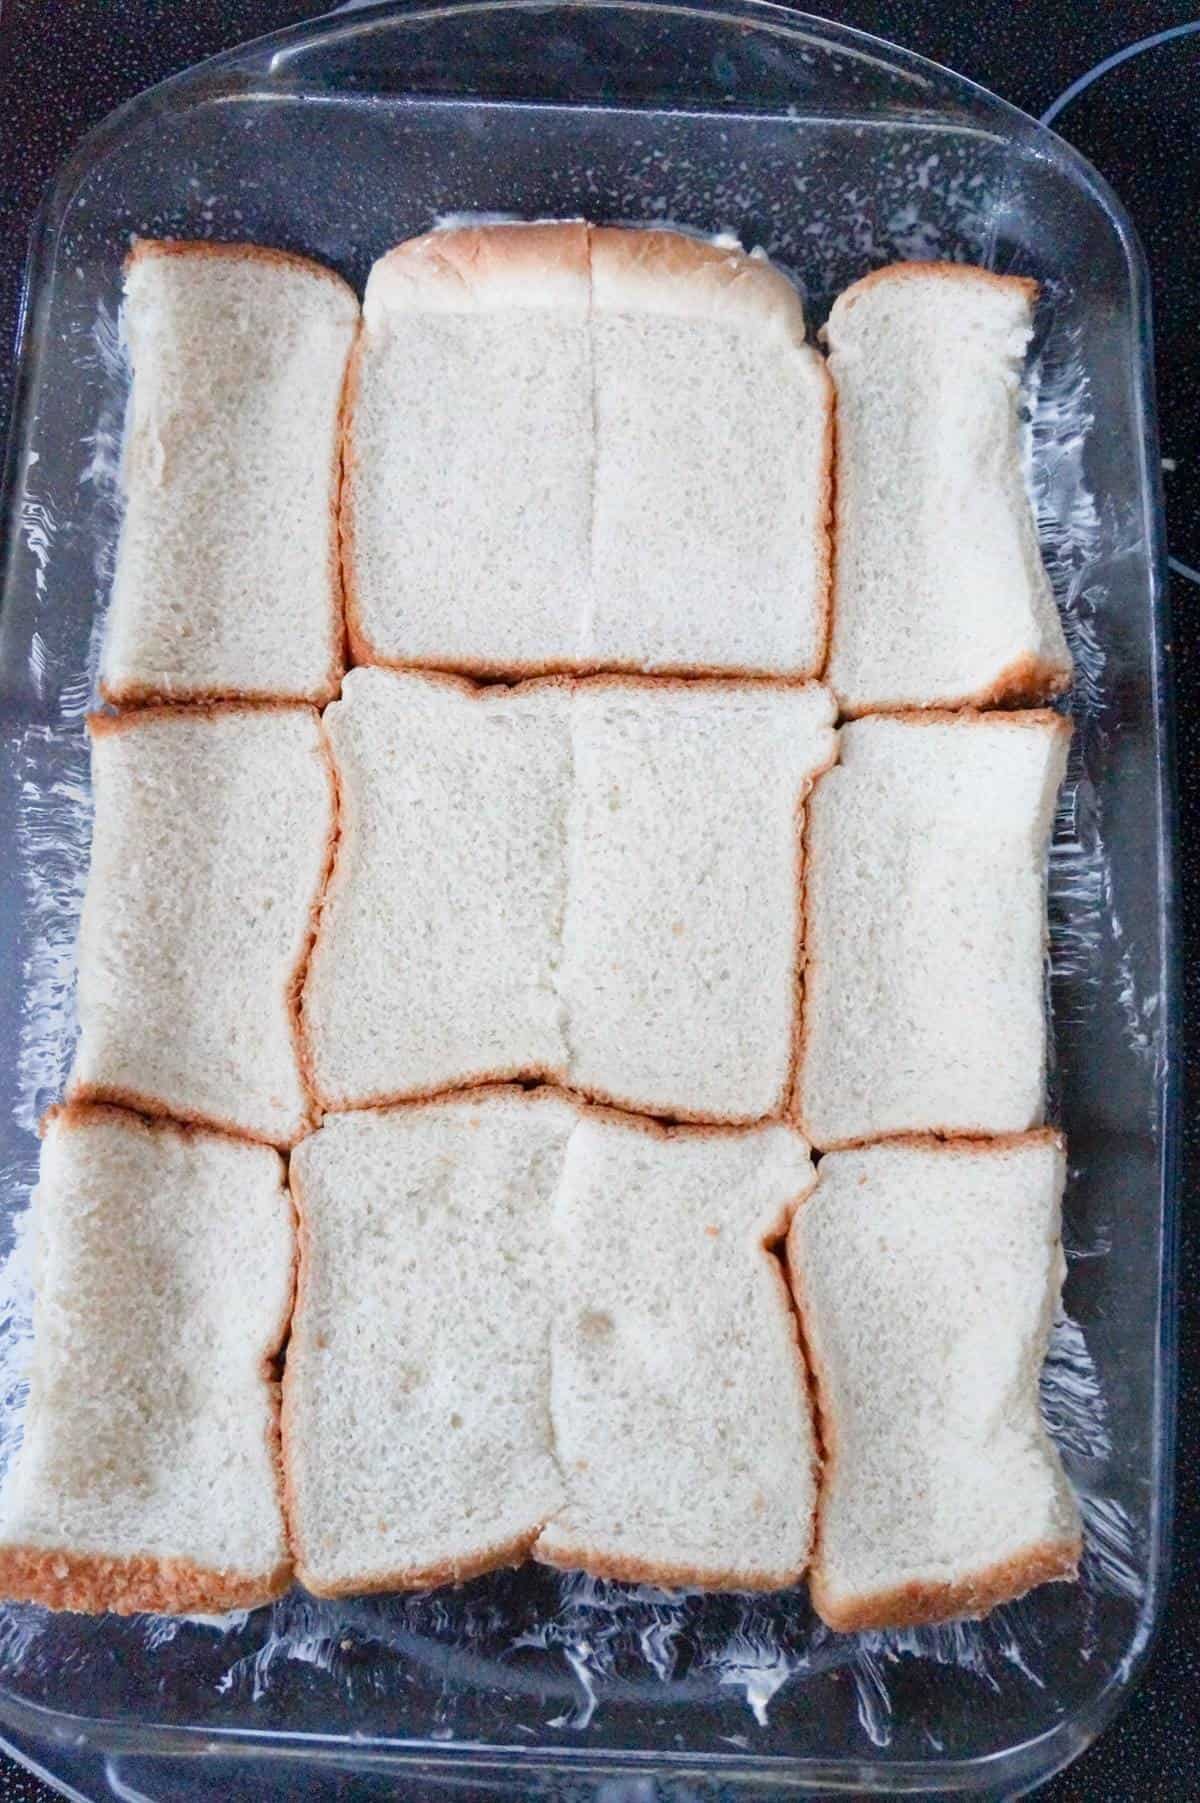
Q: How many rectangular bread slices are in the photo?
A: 12